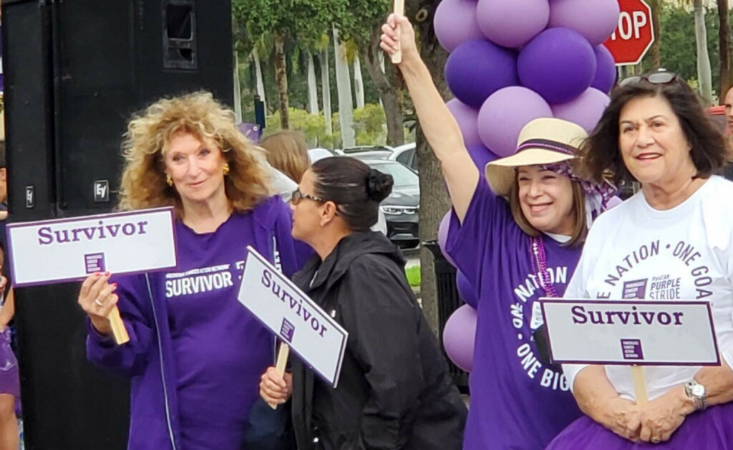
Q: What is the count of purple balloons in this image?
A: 13